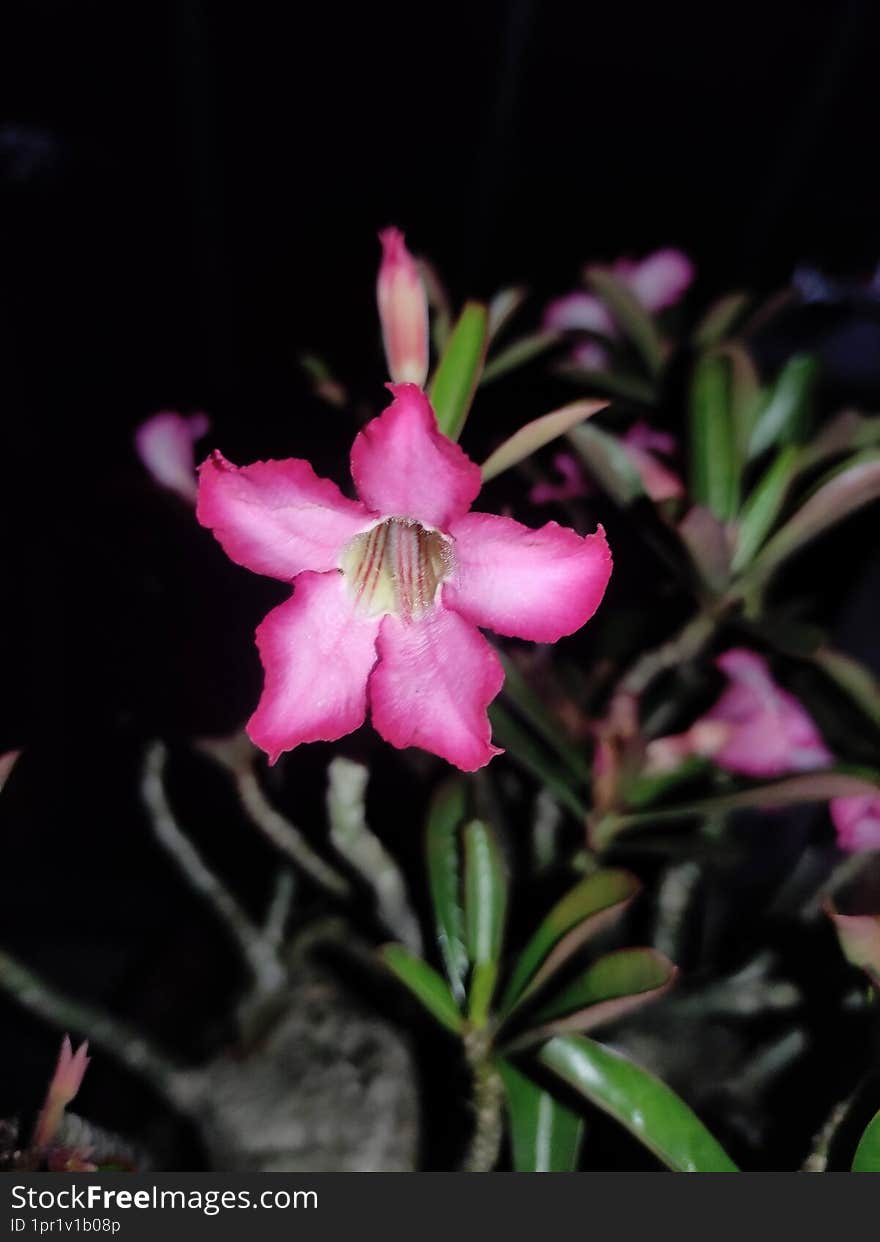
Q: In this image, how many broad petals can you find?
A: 5